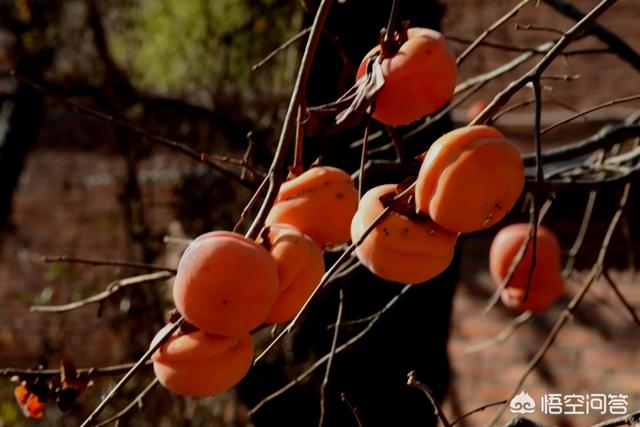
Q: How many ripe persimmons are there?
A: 8